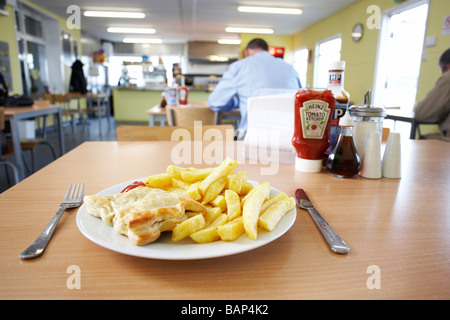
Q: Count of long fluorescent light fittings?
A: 6